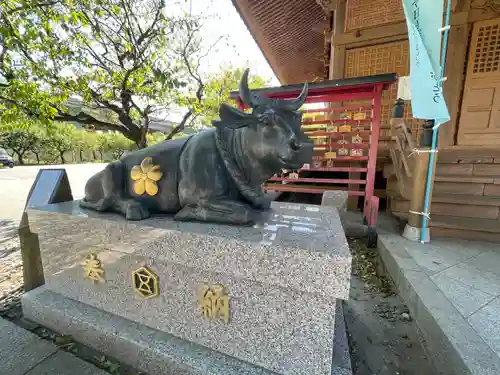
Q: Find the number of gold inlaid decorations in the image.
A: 4